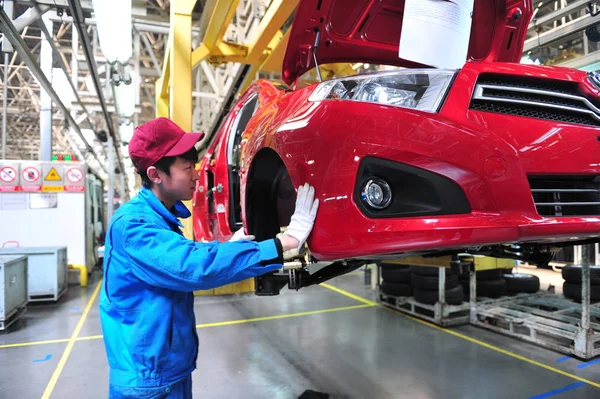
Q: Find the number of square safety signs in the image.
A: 4